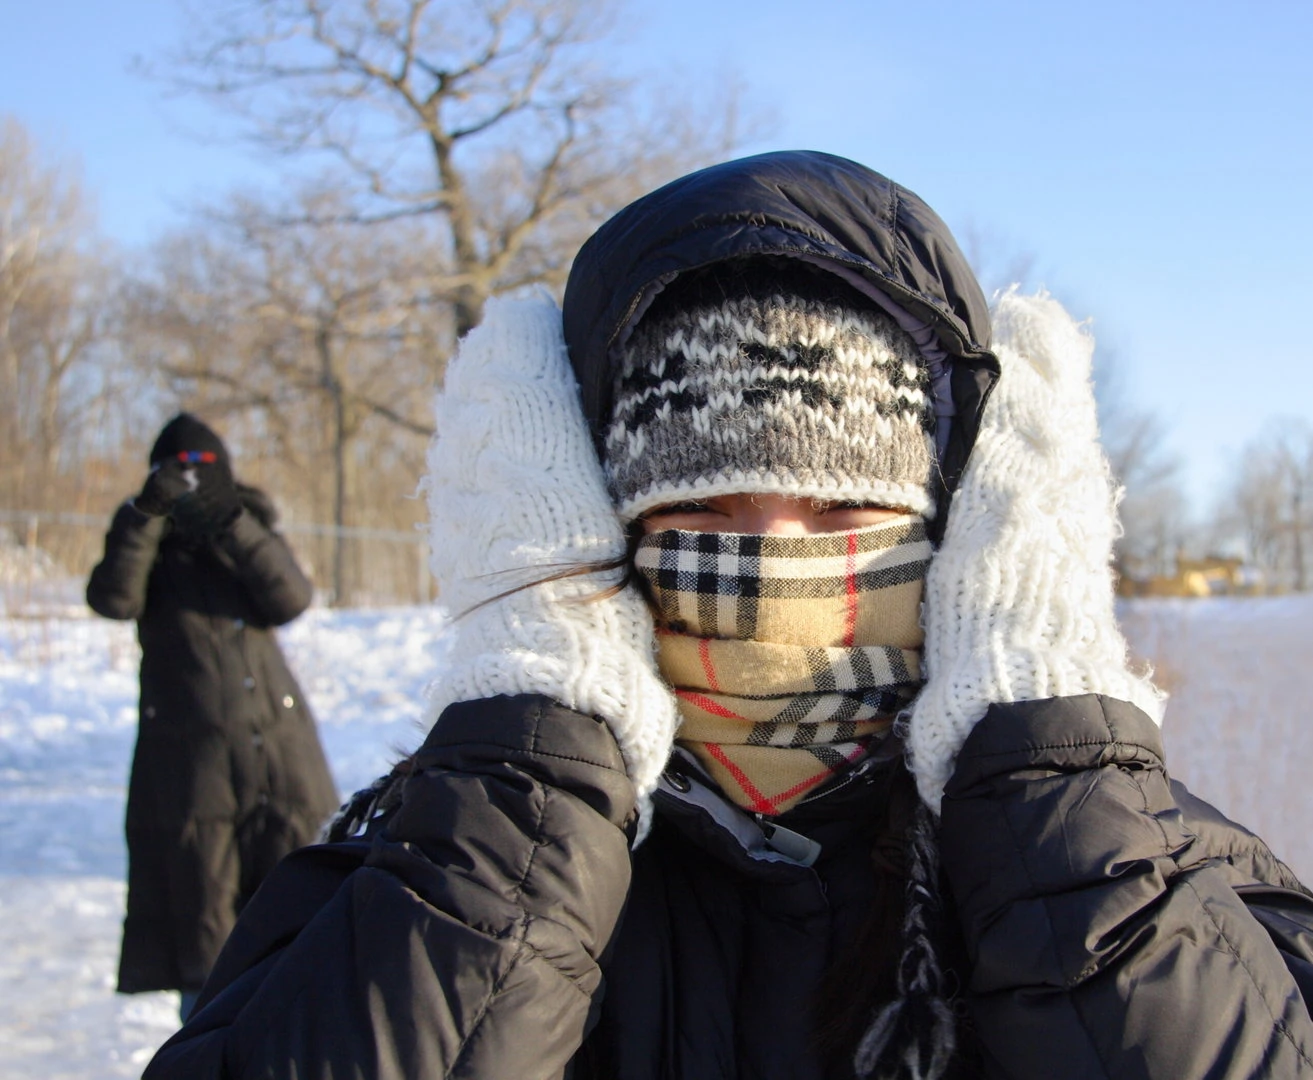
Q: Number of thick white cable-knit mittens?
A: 2